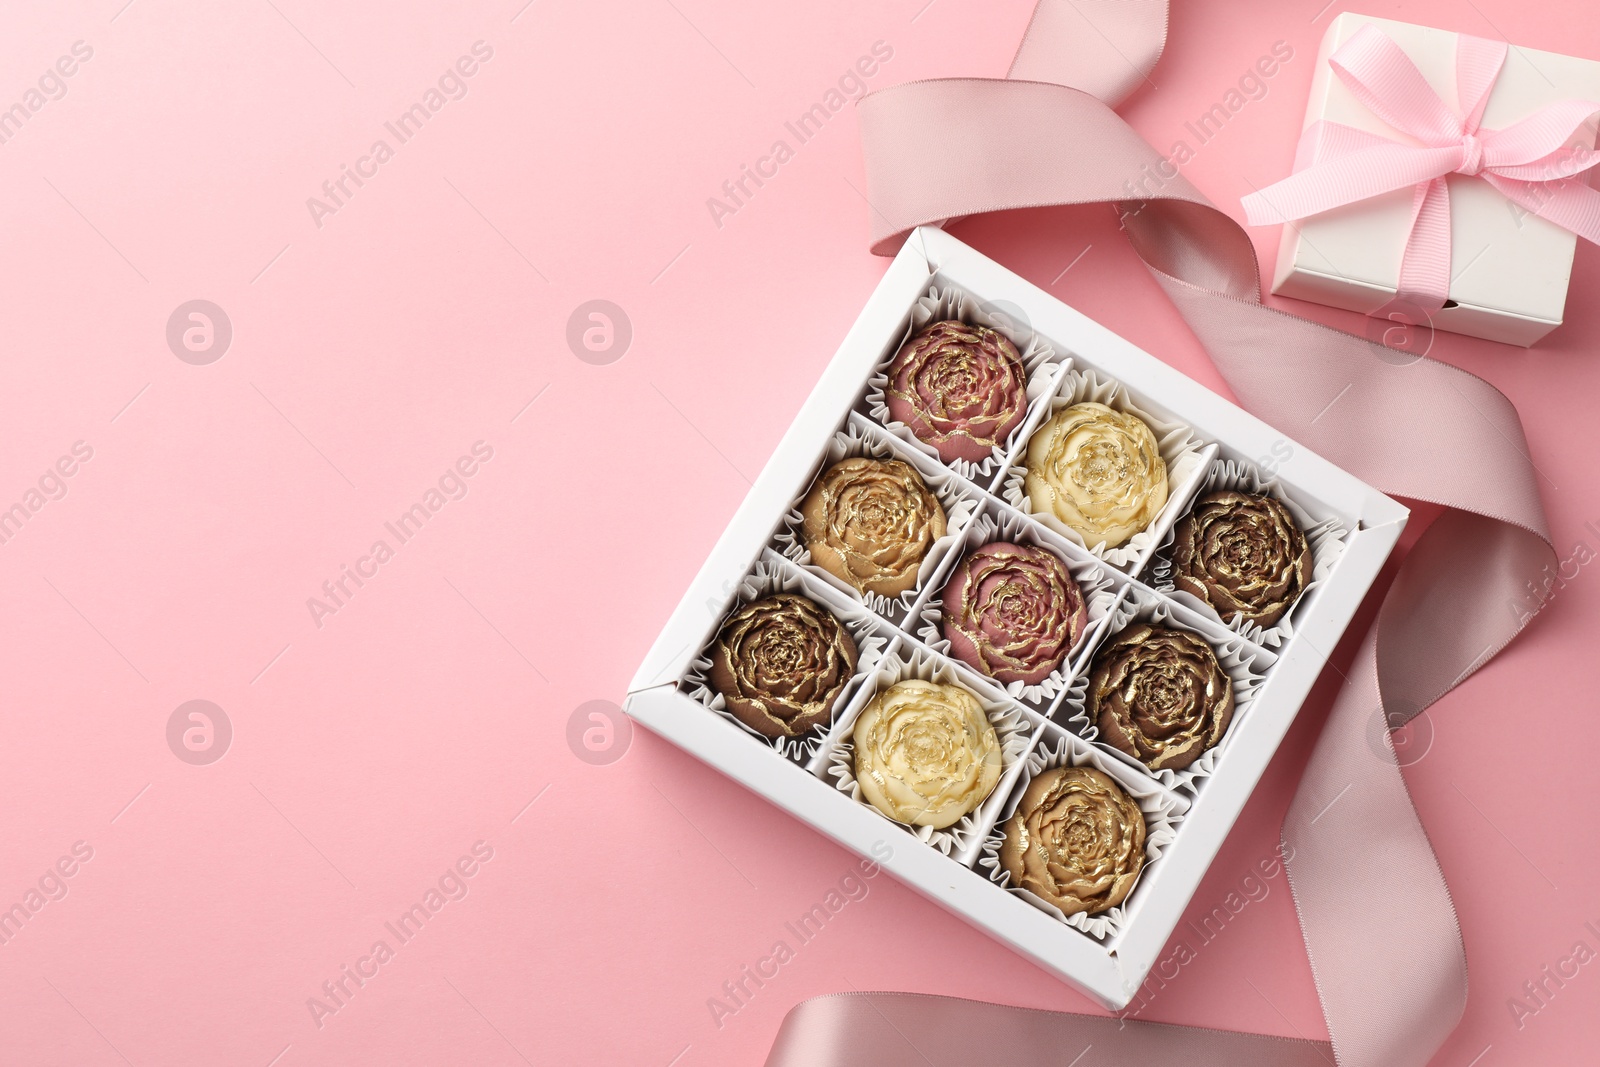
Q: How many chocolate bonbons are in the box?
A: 9